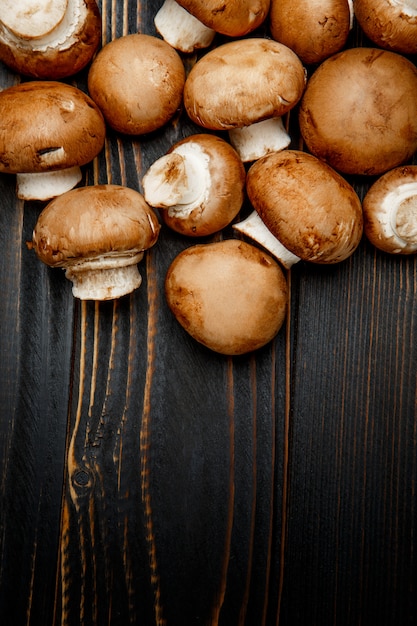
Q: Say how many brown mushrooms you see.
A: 13